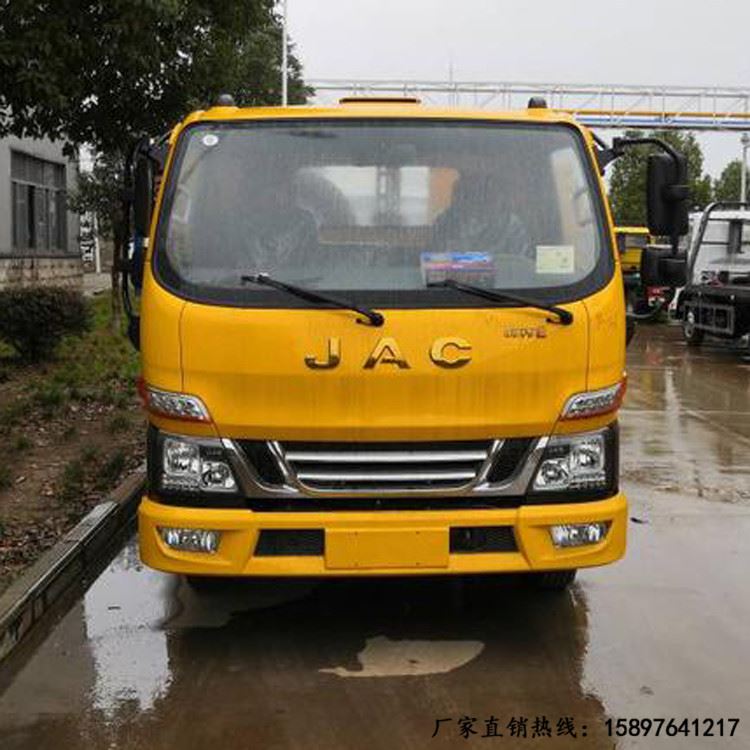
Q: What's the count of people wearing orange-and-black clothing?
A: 0